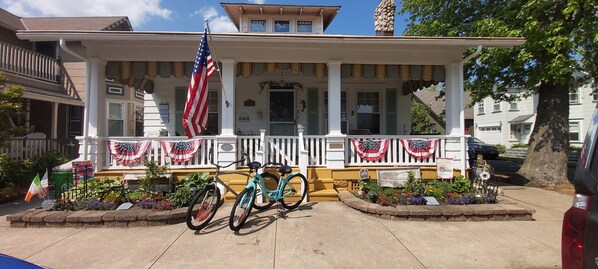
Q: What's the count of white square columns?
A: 4